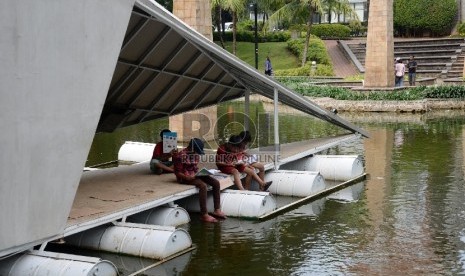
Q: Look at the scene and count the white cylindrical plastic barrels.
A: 7